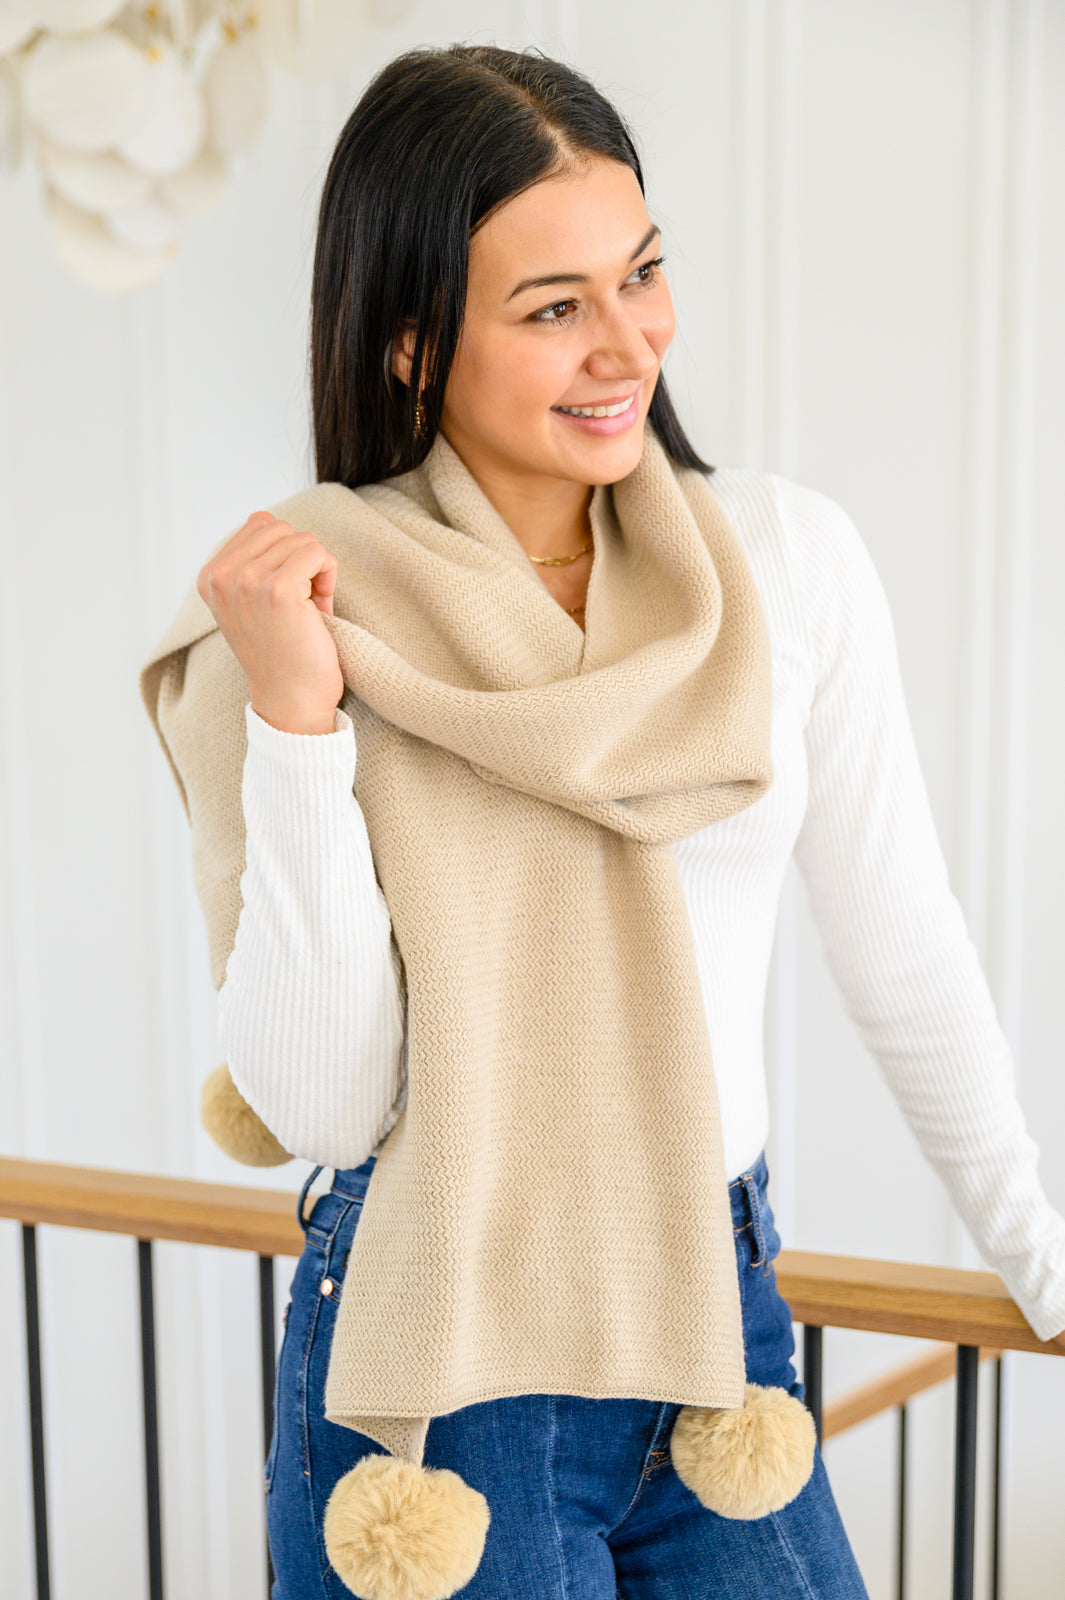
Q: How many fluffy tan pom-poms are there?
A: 3